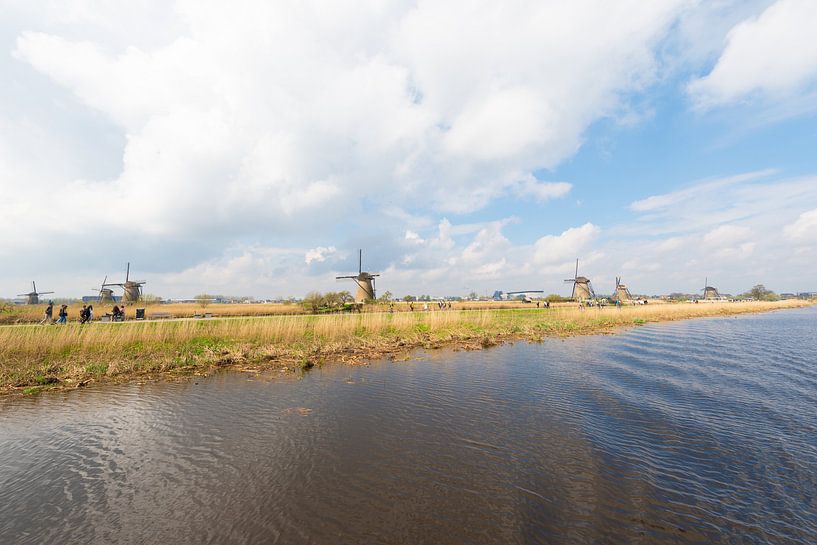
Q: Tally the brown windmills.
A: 7